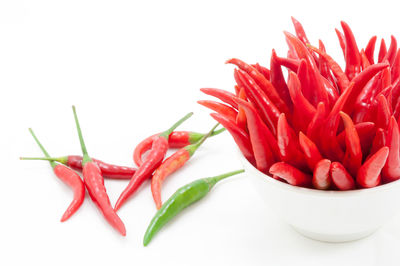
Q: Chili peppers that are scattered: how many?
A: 7